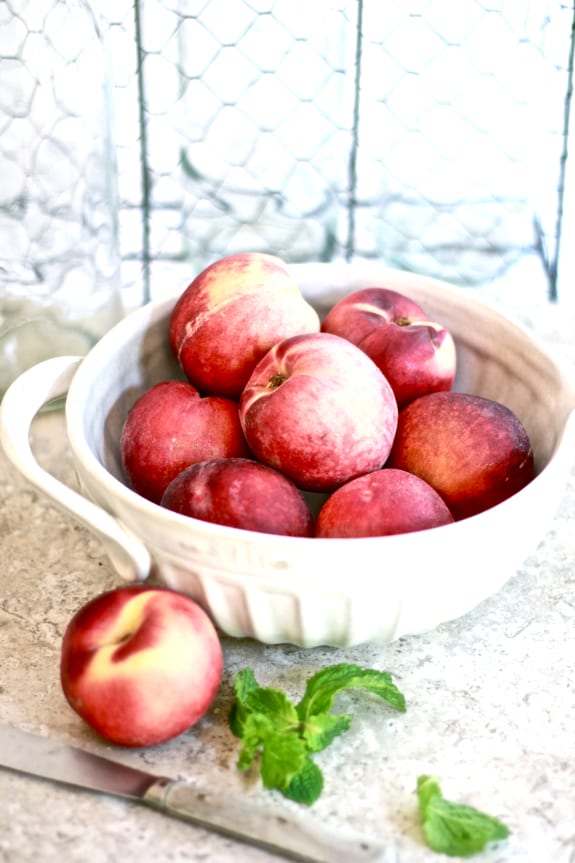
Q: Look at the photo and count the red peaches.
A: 8